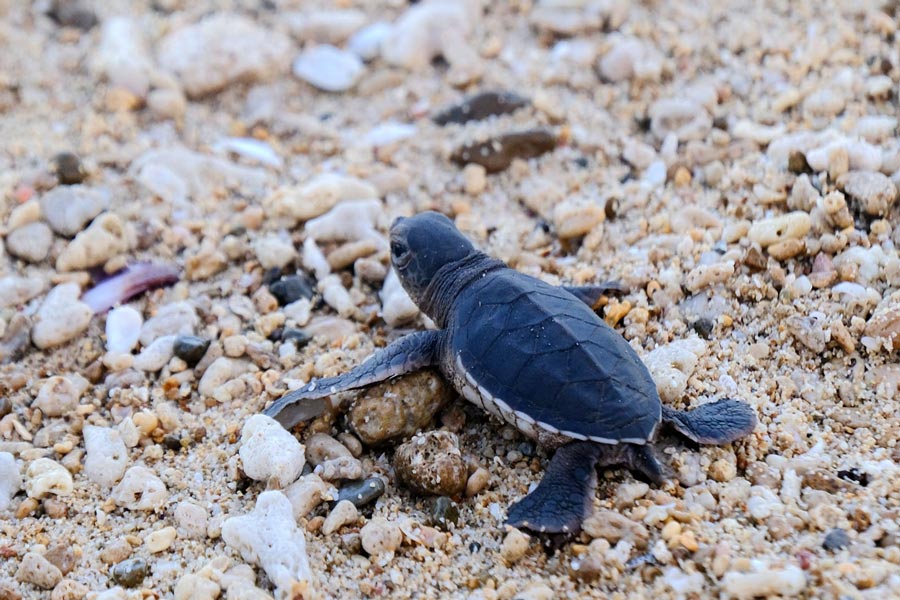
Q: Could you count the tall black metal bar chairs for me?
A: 0